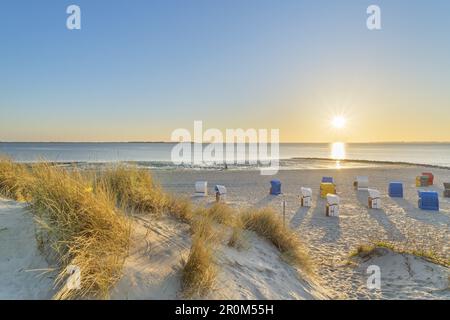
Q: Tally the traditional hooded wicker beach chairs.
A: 14